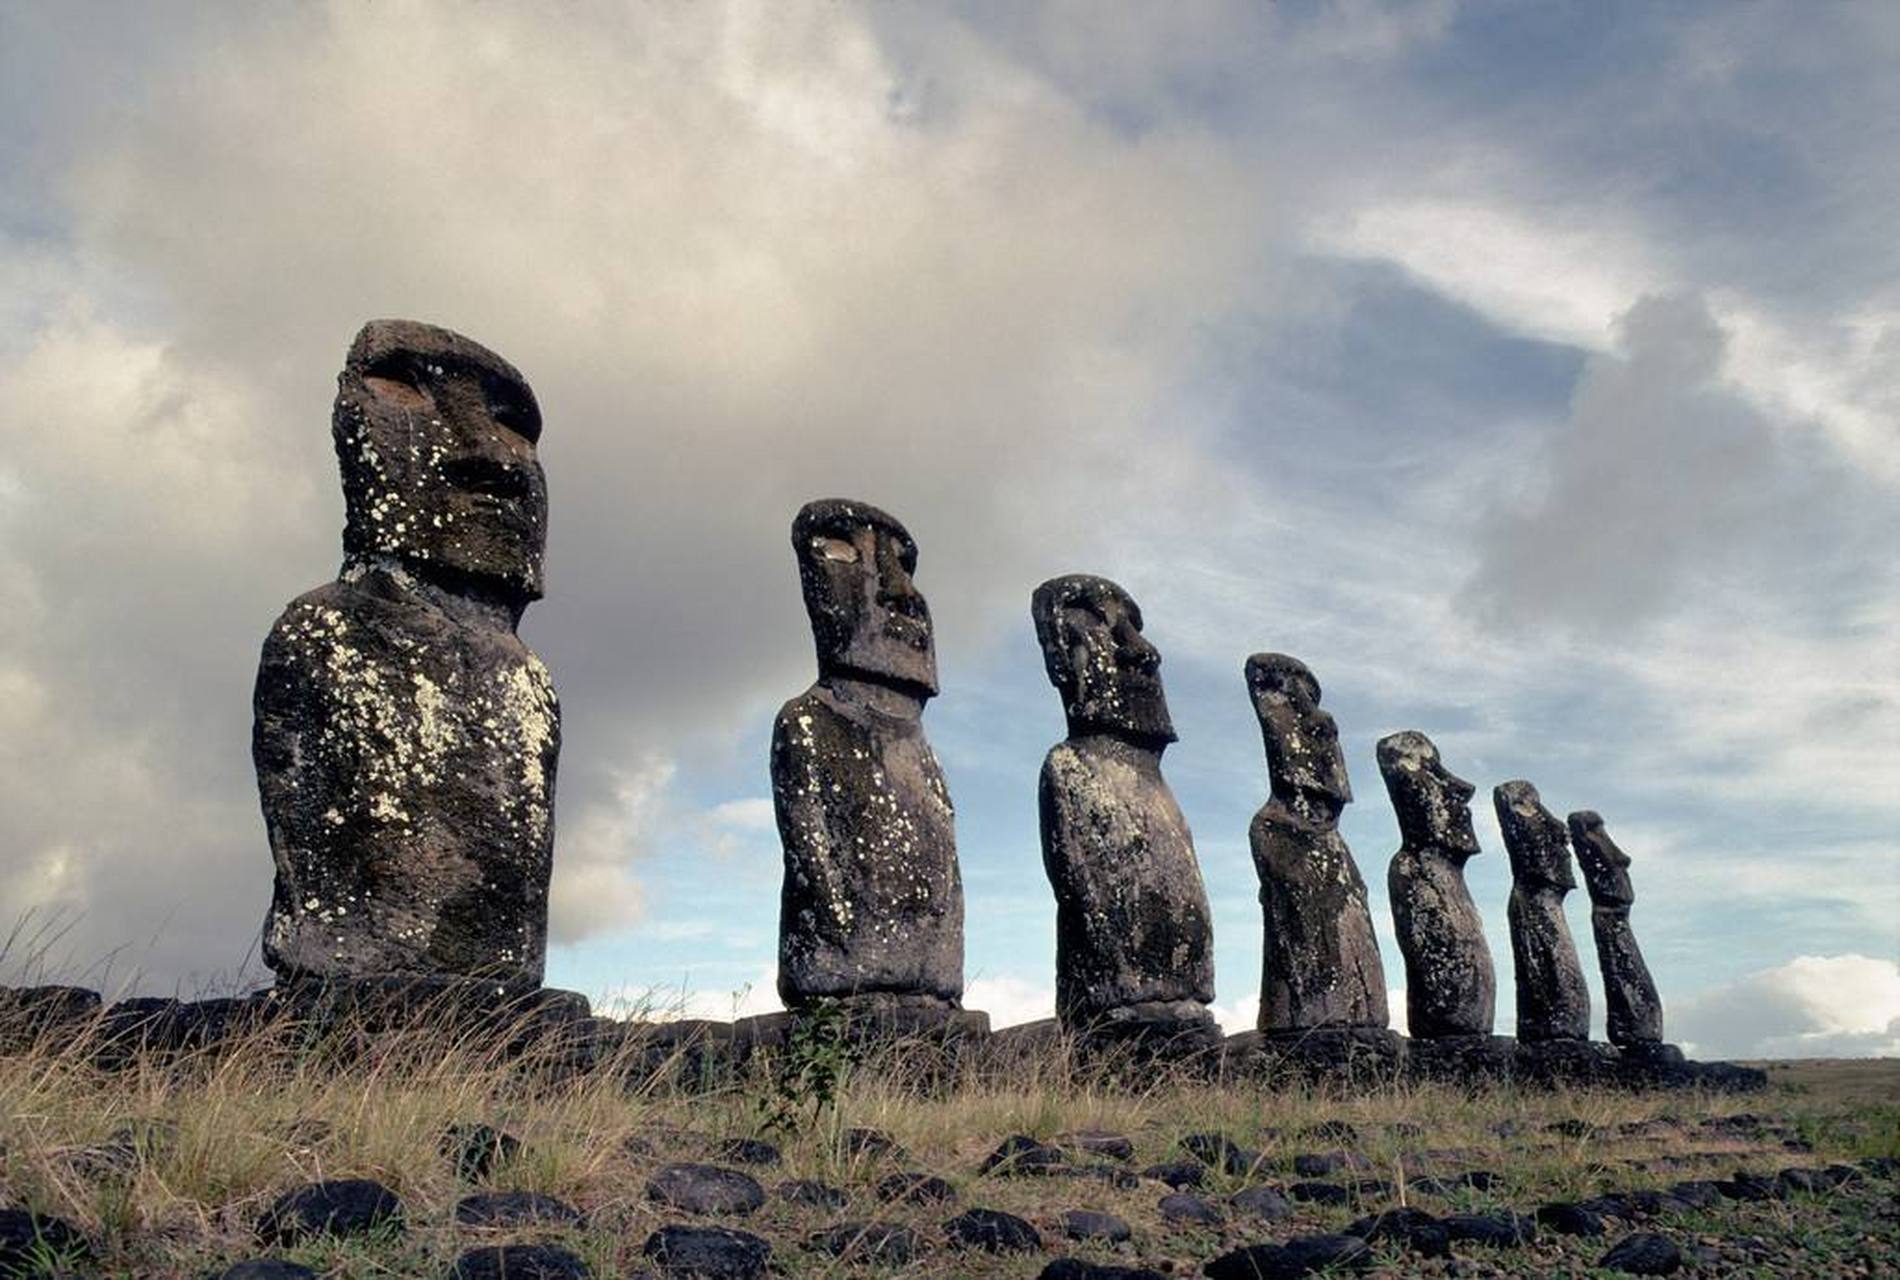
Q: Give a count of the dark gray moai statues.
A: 7